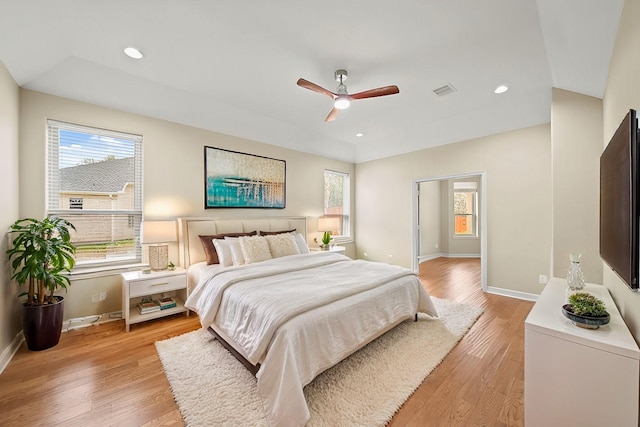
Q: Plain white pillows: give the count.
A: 3